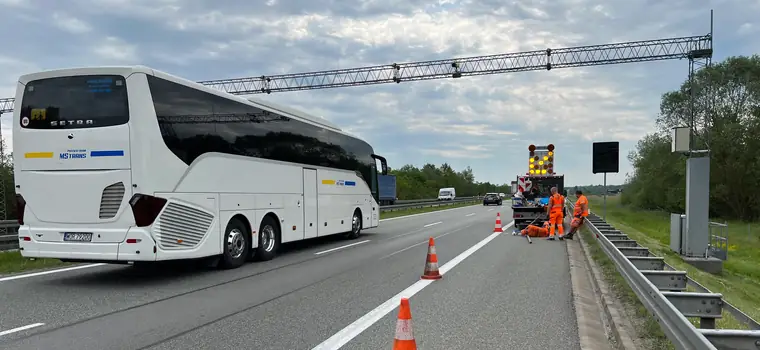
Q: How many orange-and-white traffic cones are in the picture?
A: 3